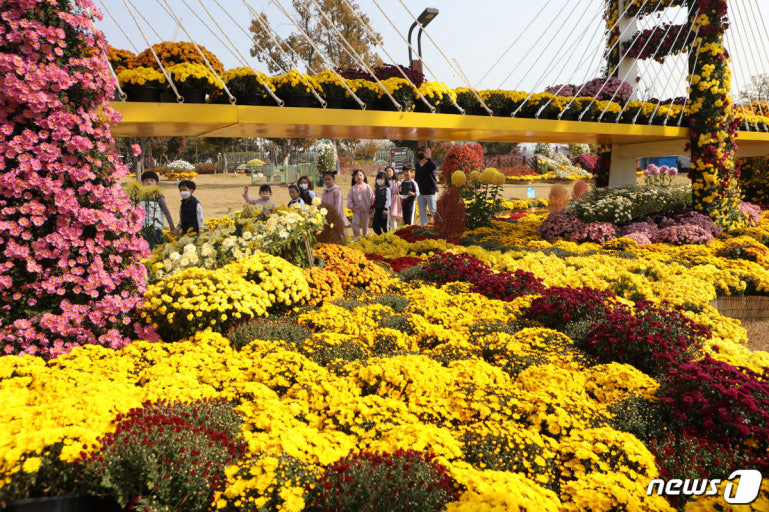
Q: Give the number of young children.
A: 10